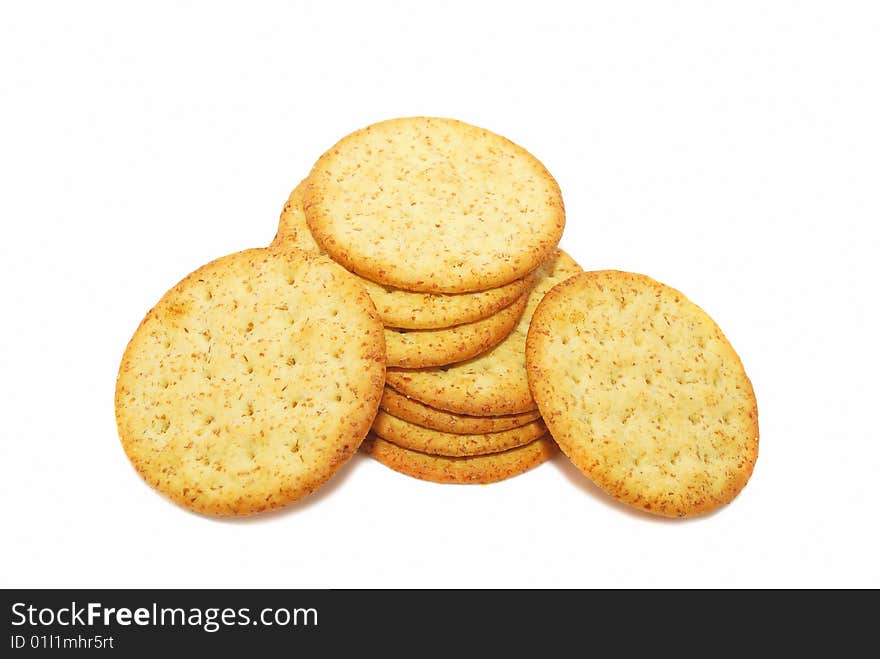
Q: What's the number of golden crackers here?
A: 9